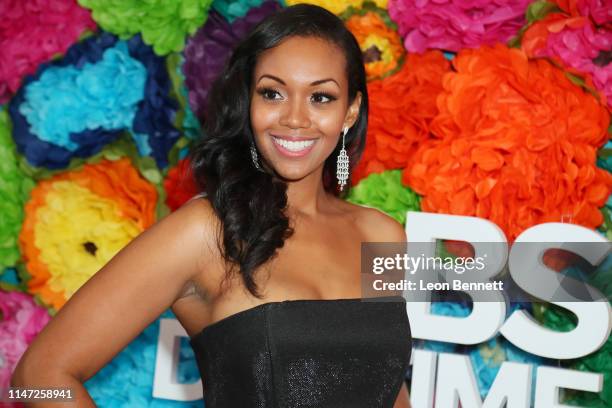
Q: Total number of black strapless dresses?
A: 1